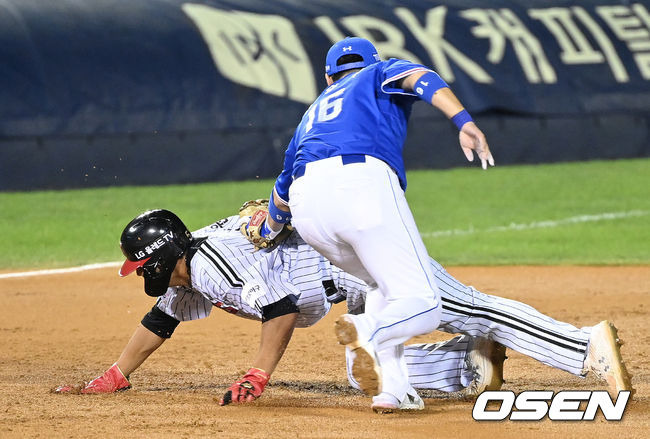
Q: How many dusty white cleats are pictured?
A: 4